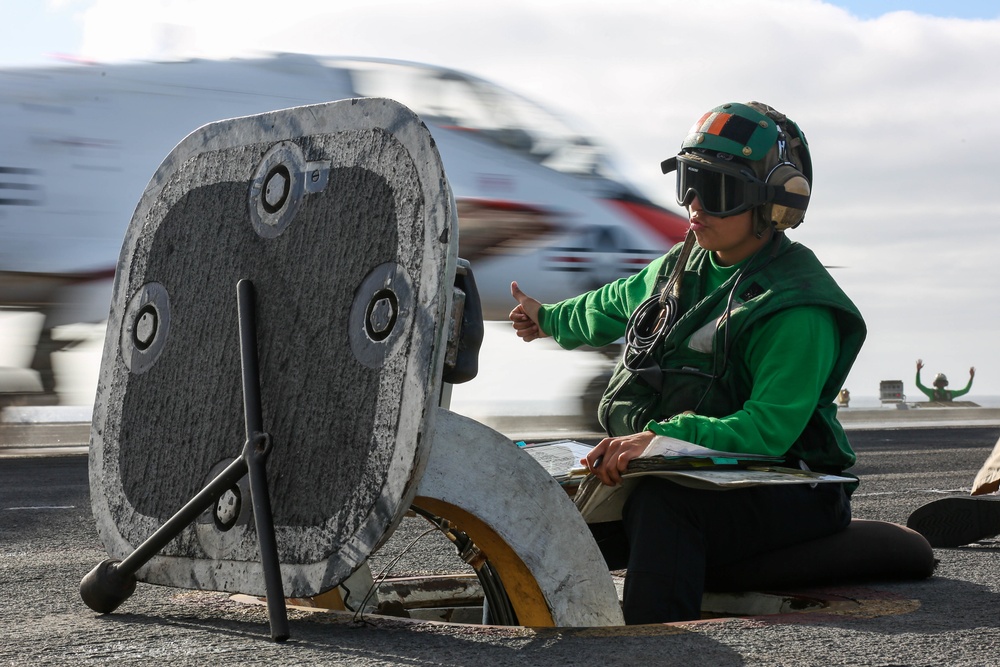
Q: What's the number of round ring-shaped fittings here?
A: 4